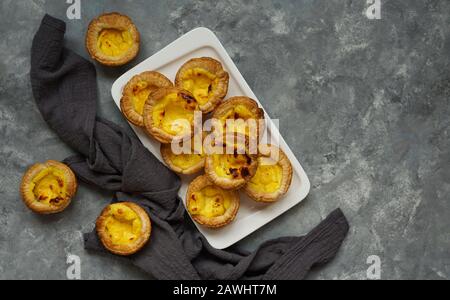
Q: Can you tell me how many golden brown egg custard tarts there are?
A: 11